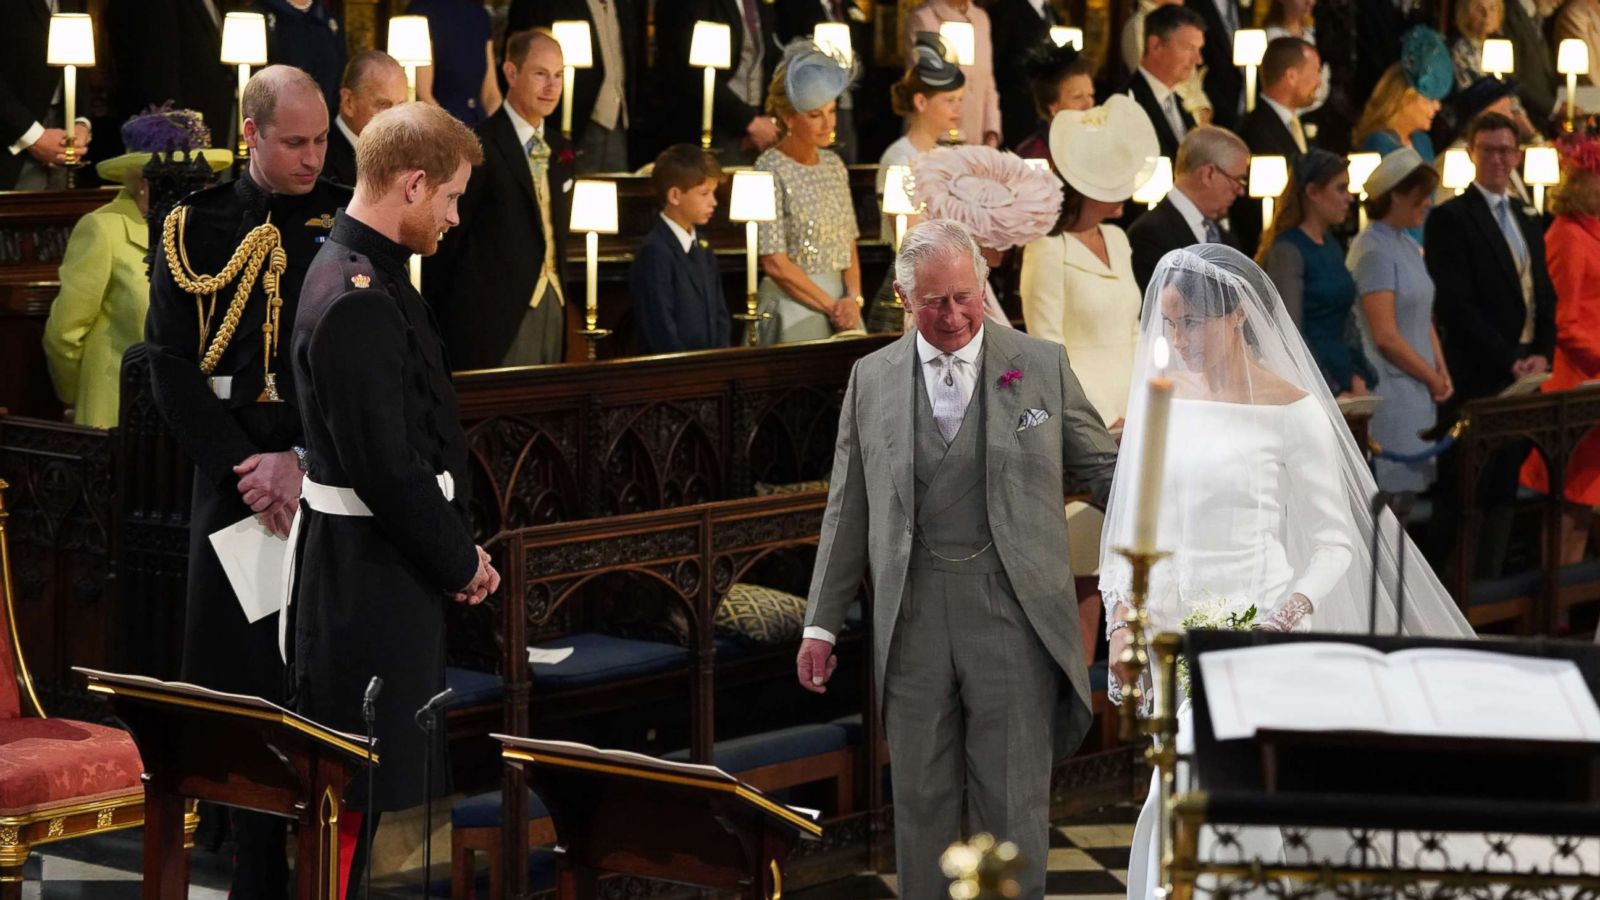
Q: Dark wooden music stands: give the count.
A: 2